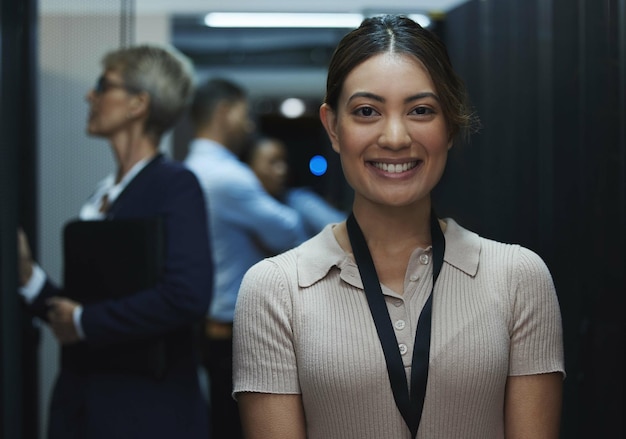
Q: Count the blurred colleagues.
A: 3